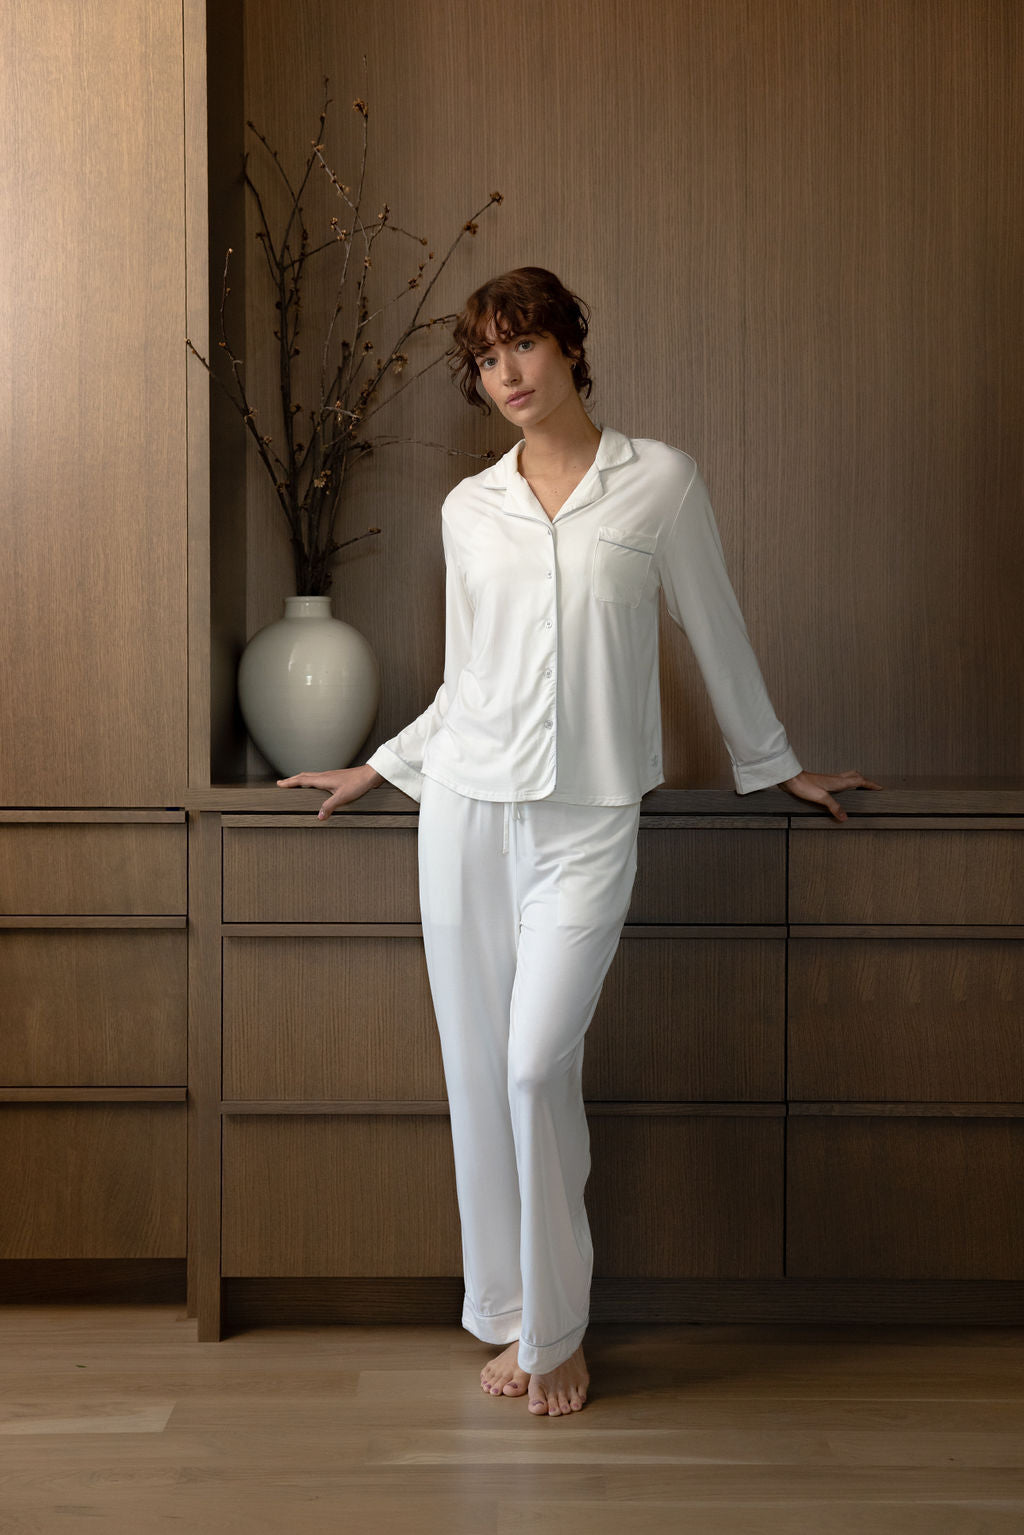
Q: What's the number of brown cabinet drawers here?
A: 9